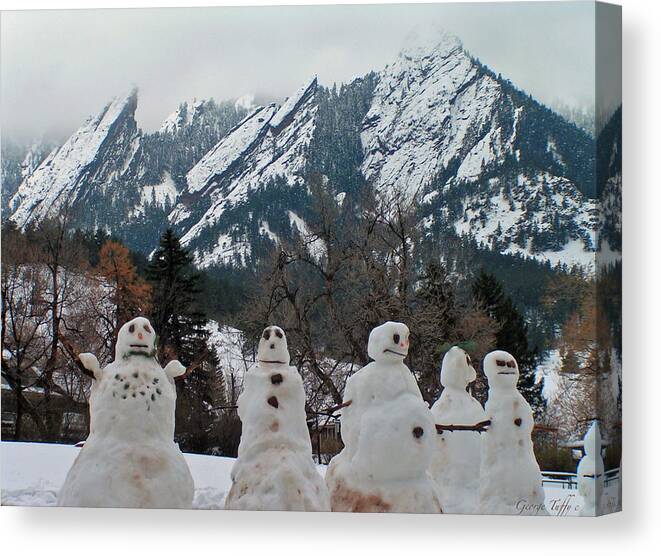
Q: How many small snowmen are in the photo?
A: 1